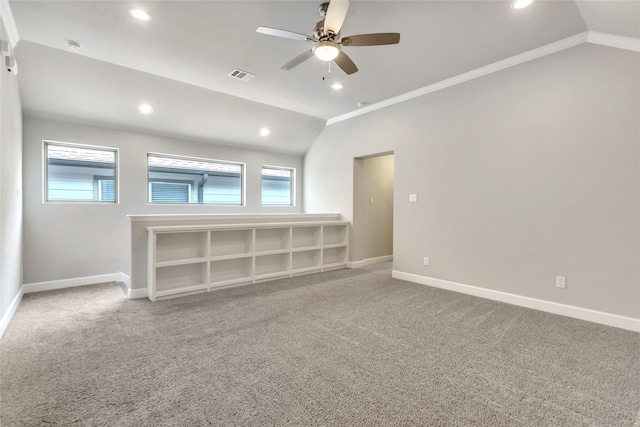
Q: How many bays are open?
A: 10